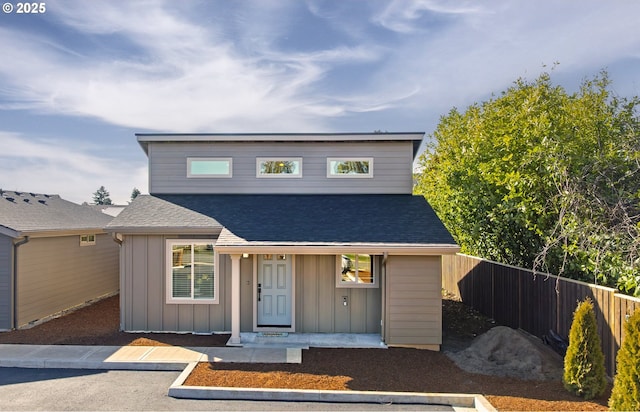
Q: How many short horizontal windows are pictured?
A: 3